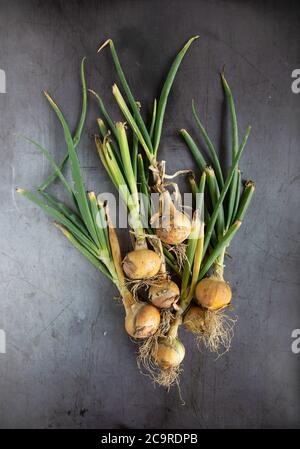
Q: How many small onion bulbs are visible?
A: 7